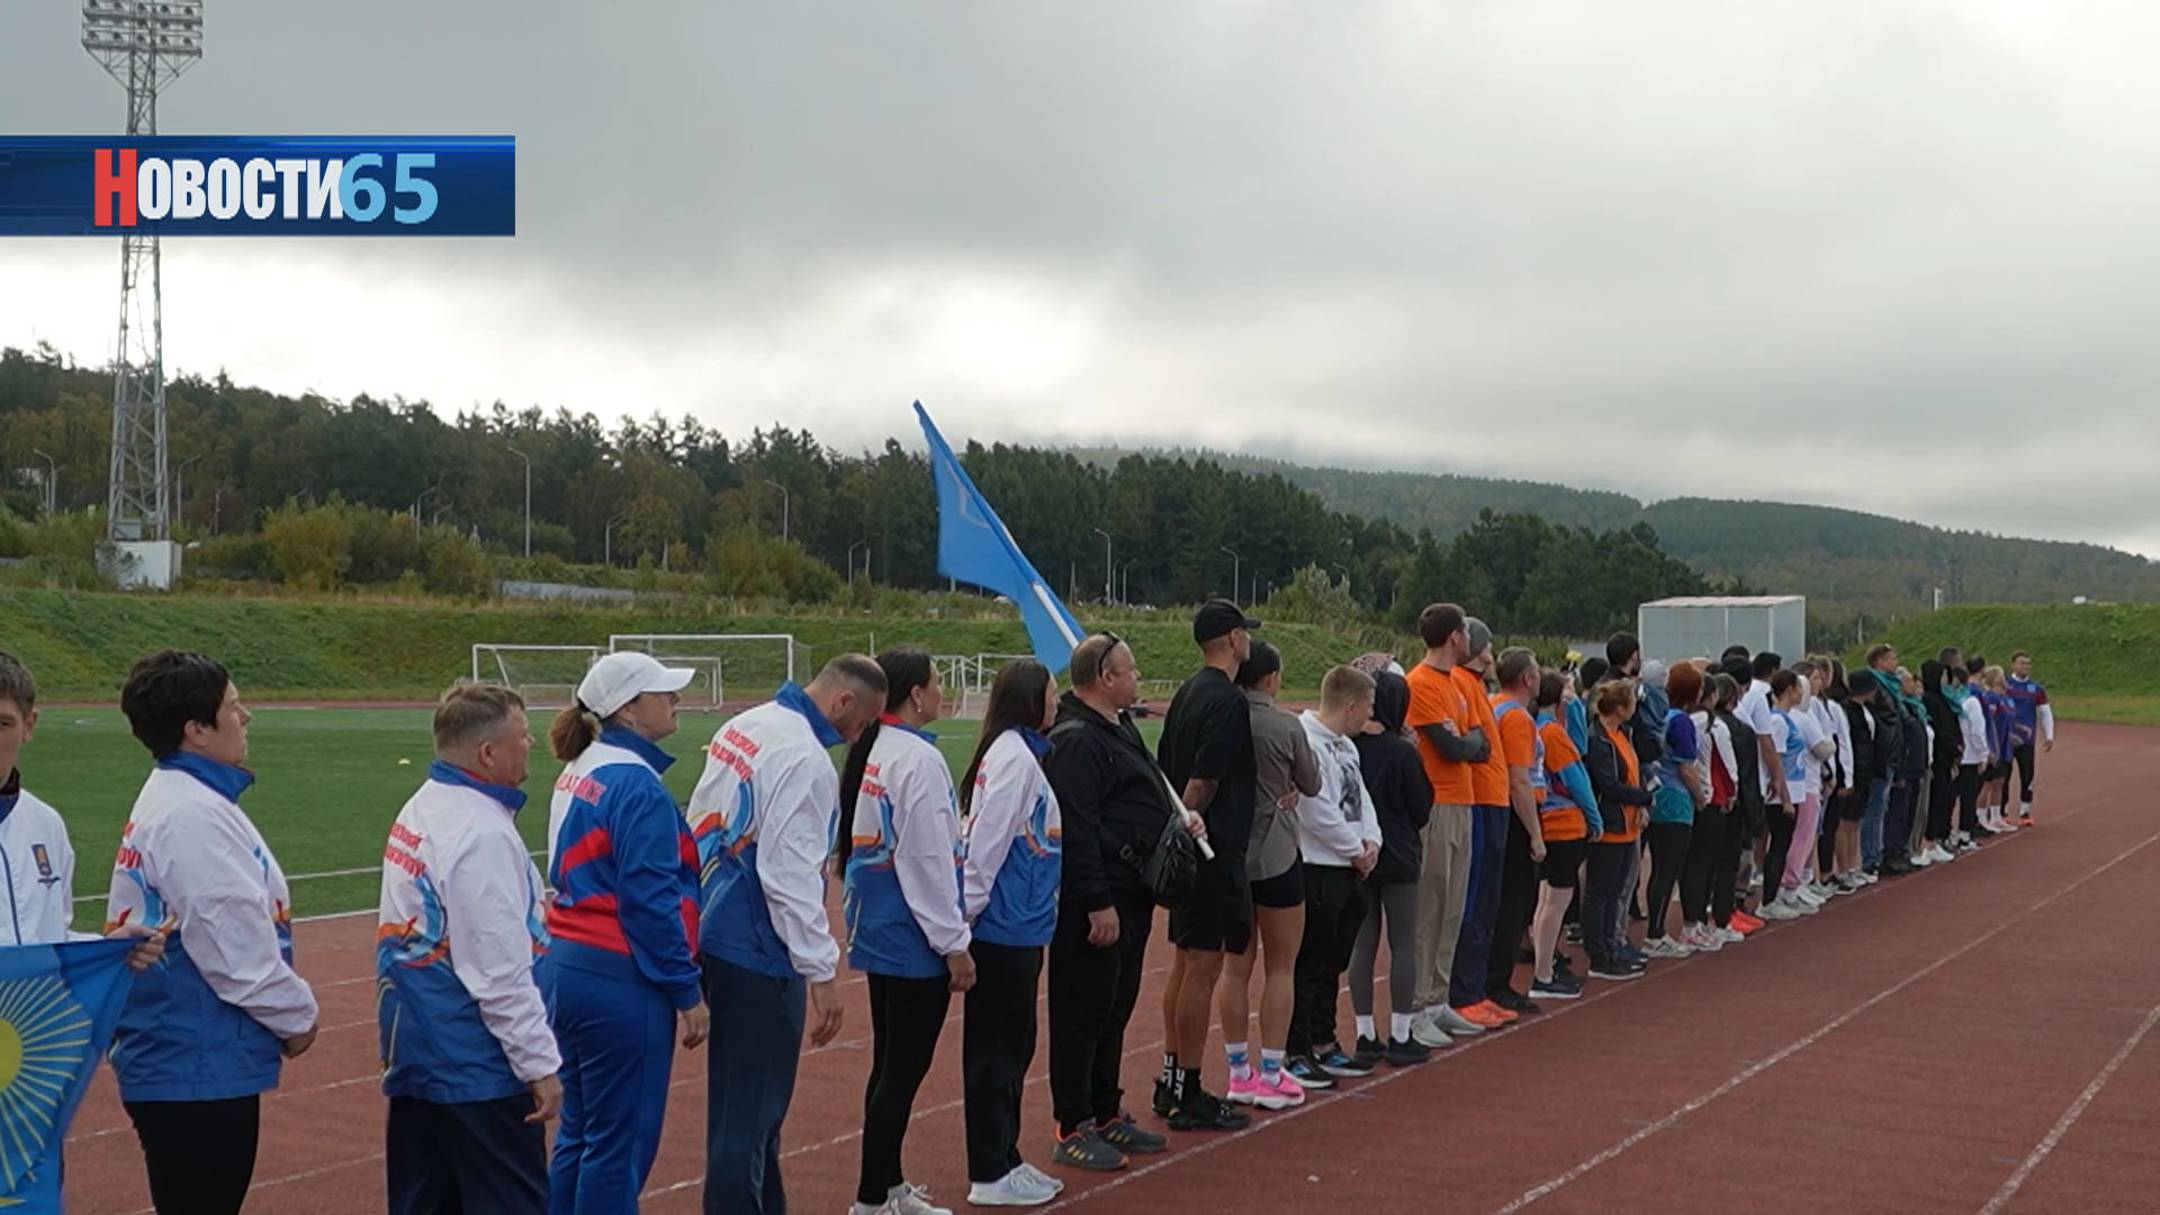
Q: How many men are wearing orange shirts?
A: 3